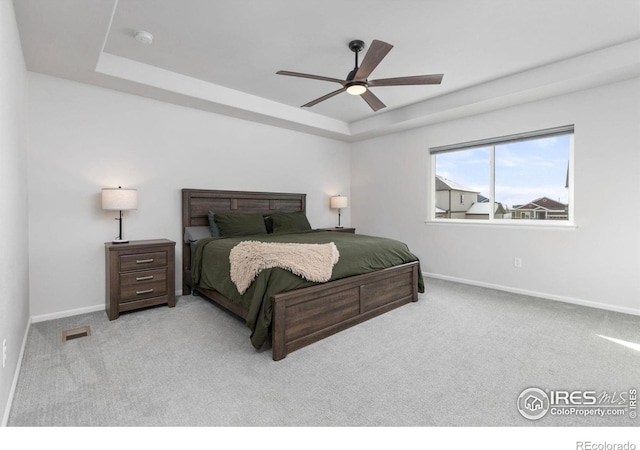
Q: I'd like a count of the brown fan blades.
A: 5